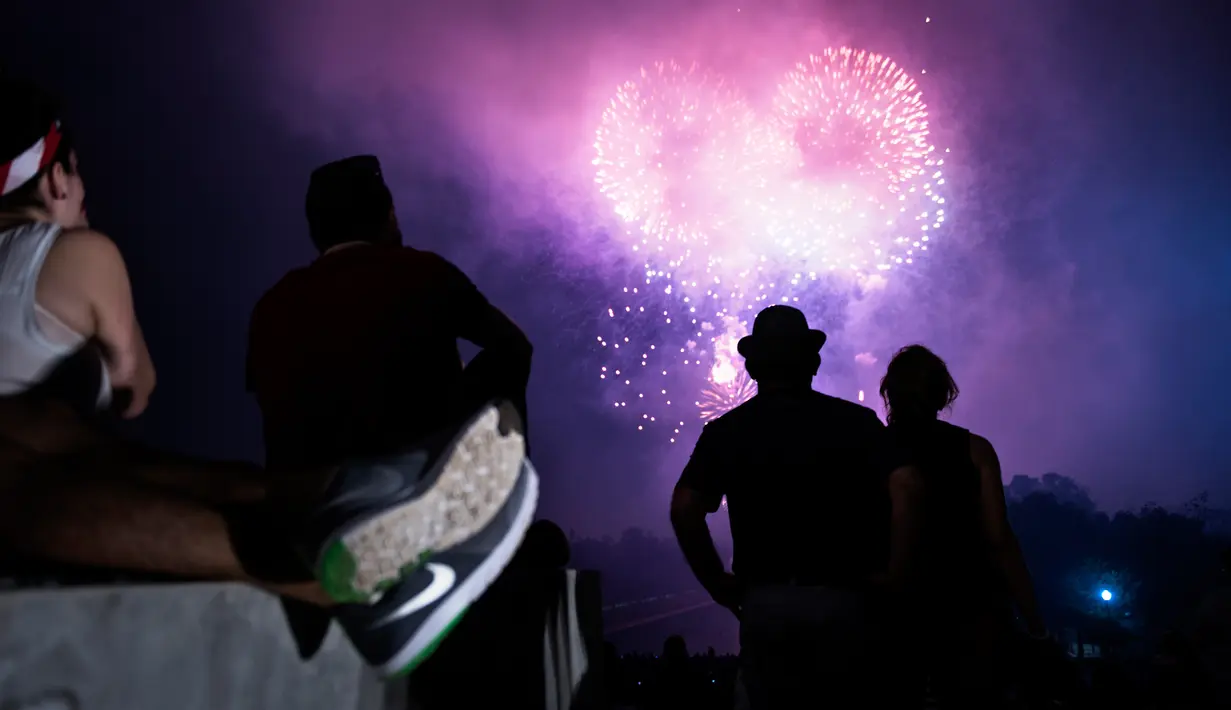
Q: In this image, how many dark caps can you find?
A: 2